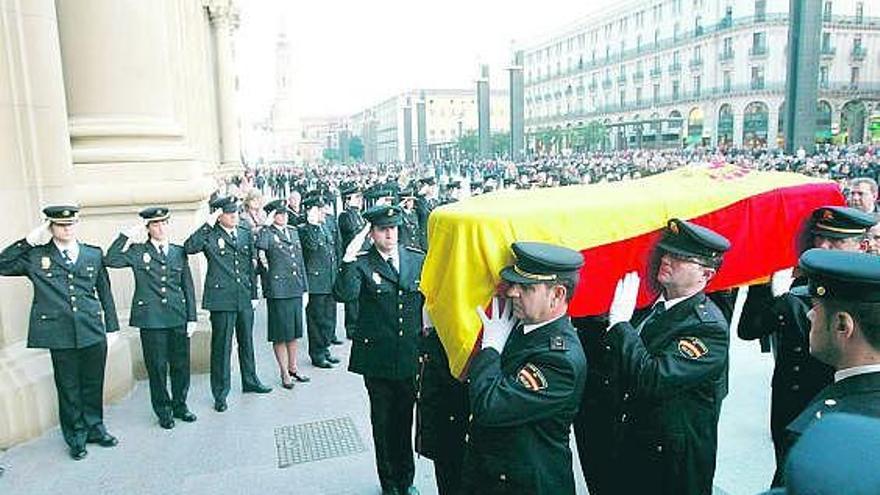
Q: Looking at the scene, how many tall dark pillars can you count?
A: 5